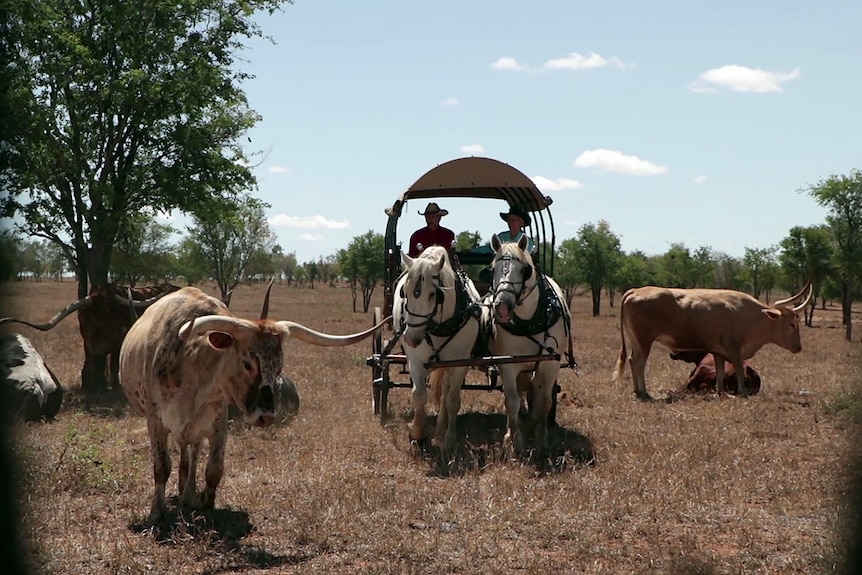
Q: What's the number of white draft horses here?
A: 2